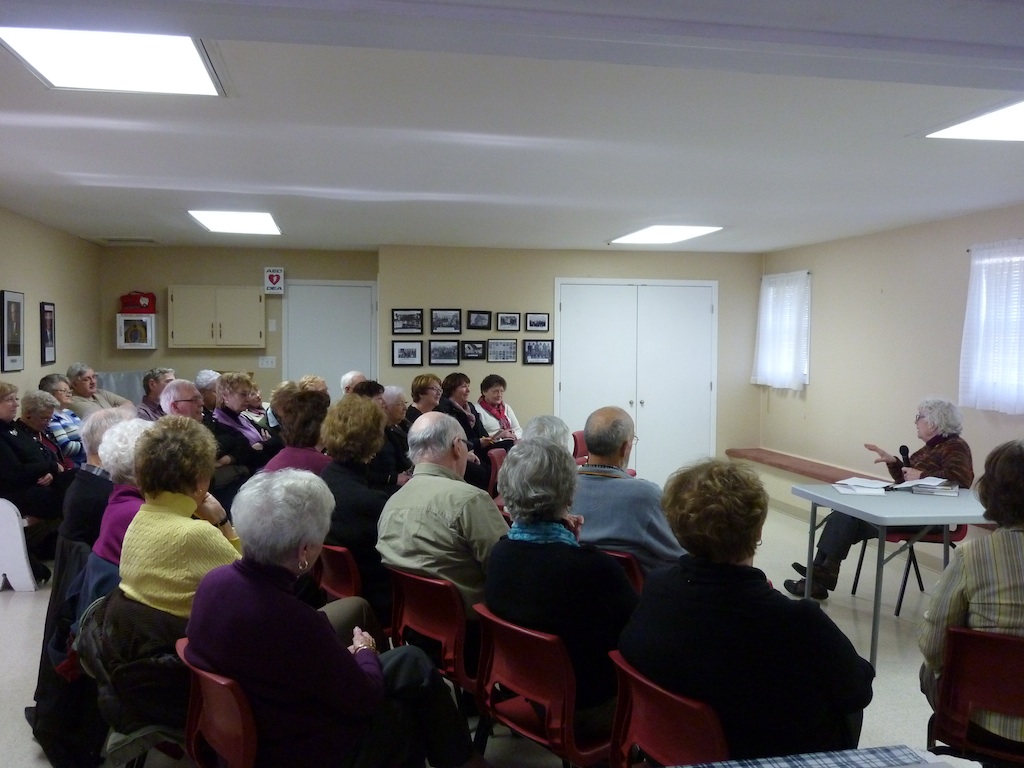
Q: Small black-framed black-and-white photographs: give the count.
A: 10